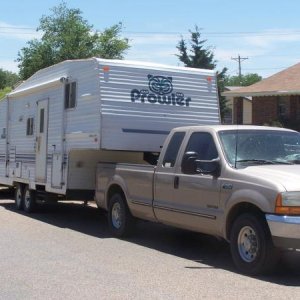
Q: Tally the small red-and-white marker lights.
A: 2